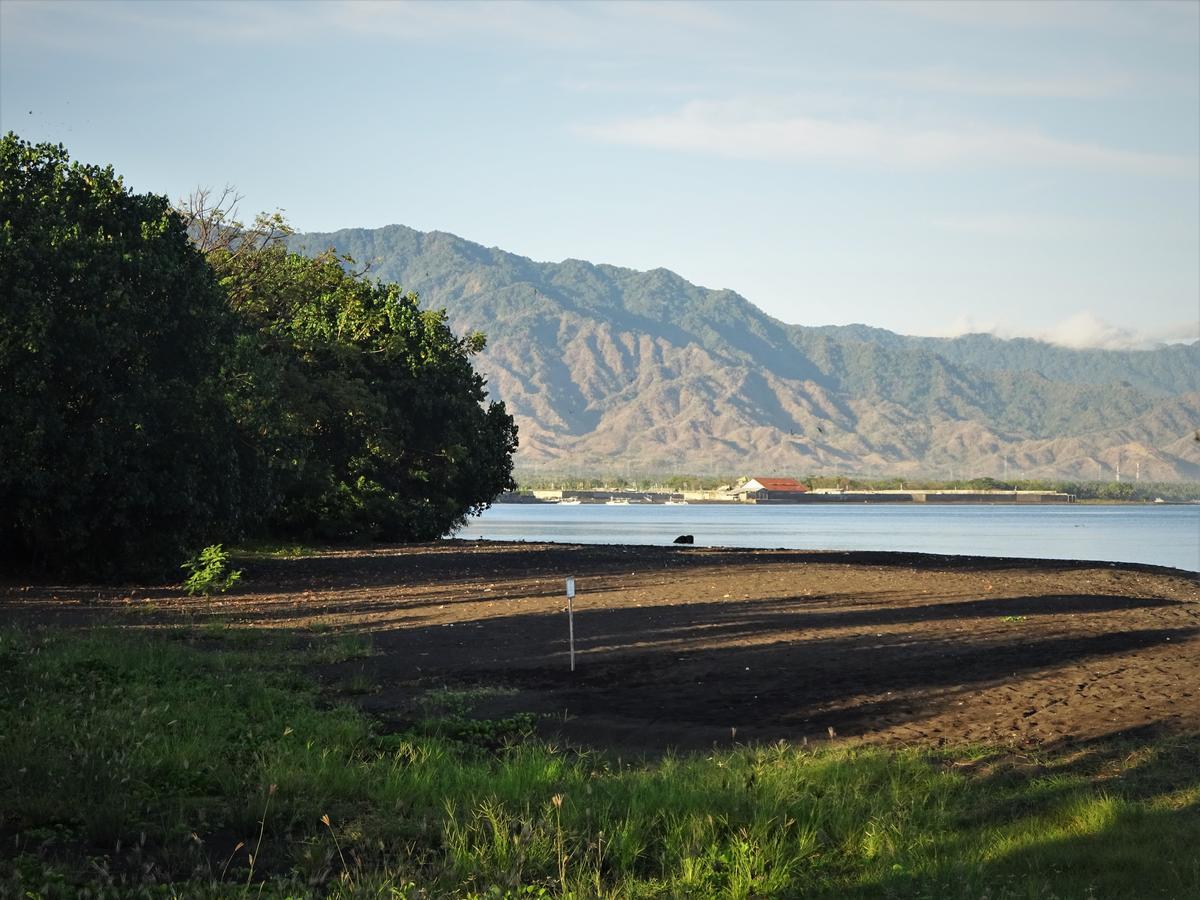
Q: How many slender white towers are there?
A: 2